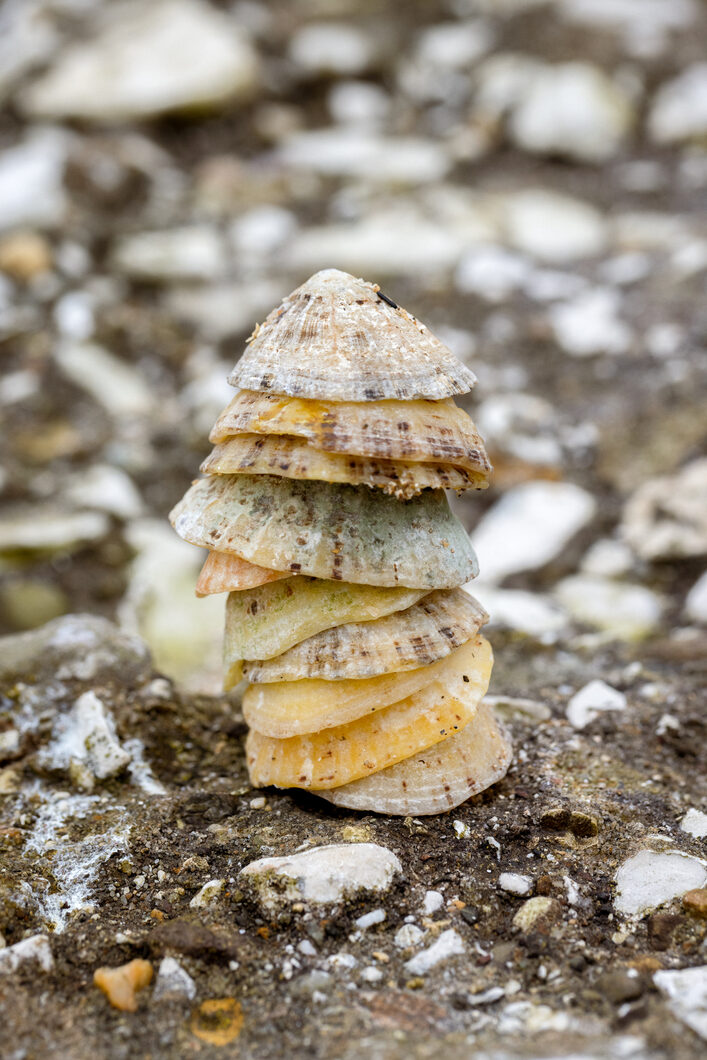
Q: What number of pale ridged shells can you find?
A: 10